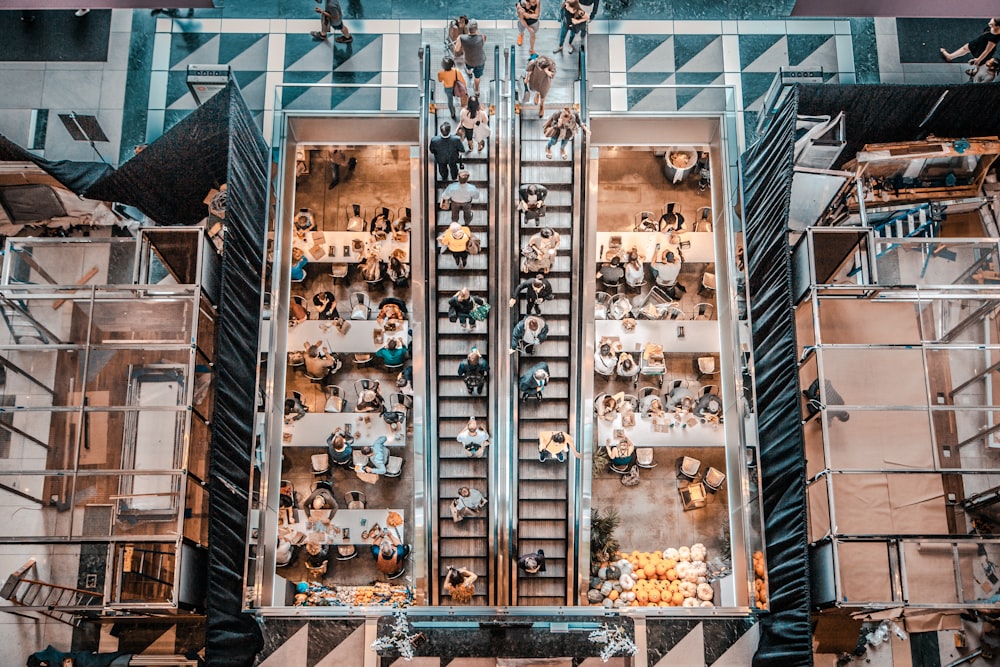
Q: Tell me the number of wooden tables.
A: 7